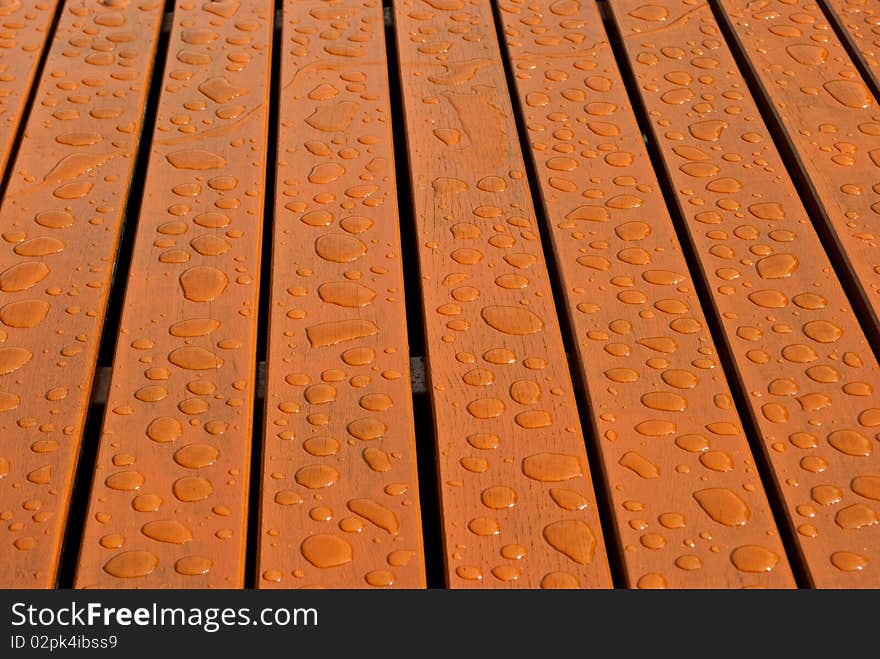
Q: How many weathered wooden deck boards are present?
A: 9